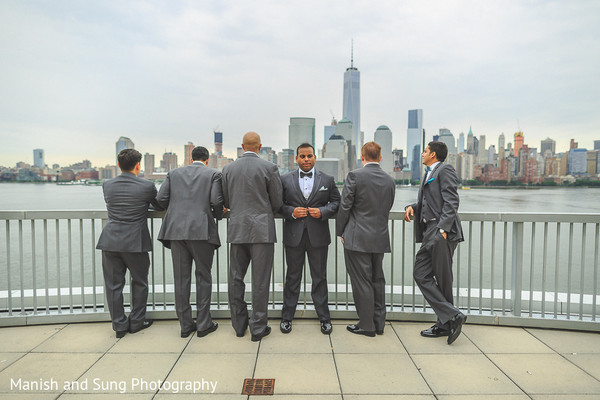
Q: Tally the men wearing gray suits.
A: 6